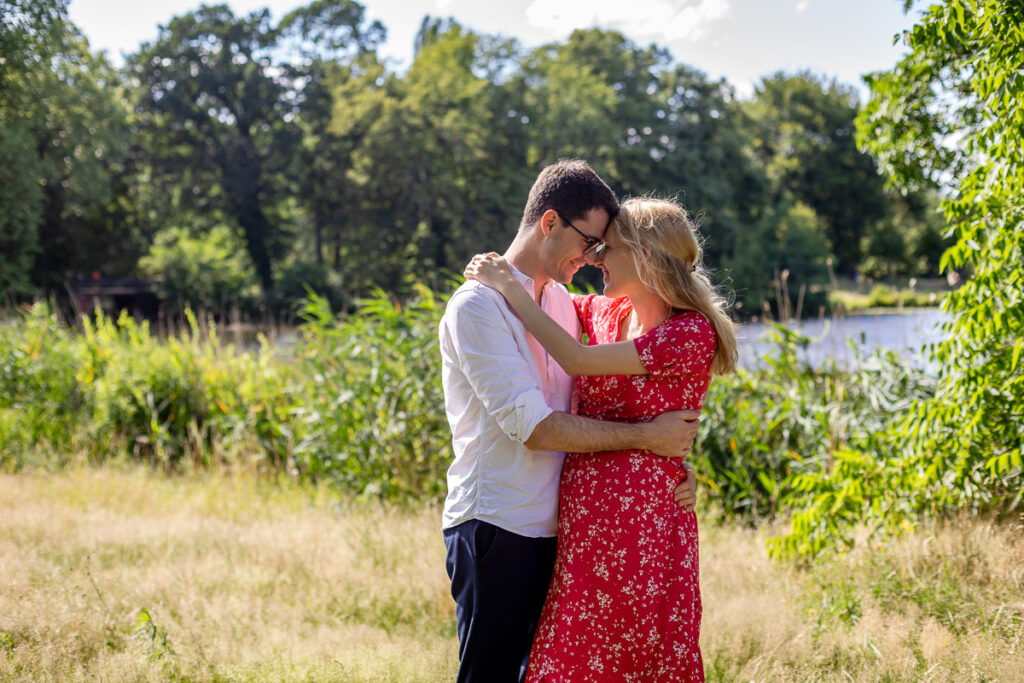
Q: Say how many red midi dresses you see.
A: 1